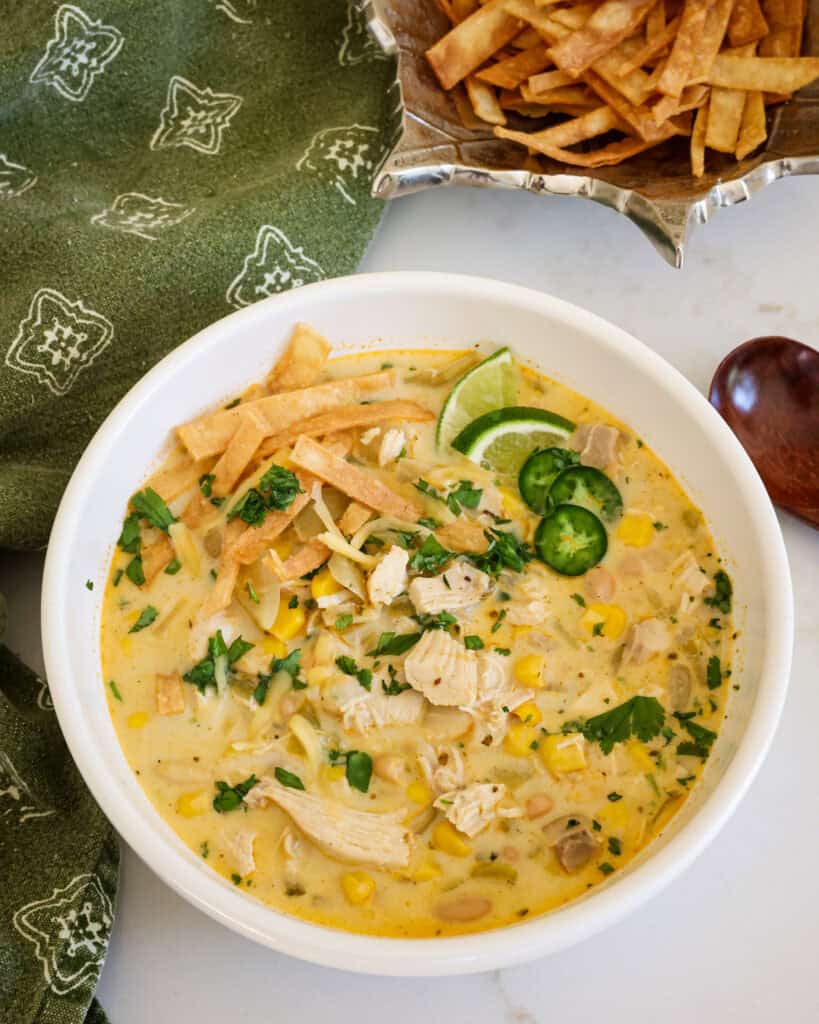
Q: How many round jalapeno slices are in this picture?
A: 3